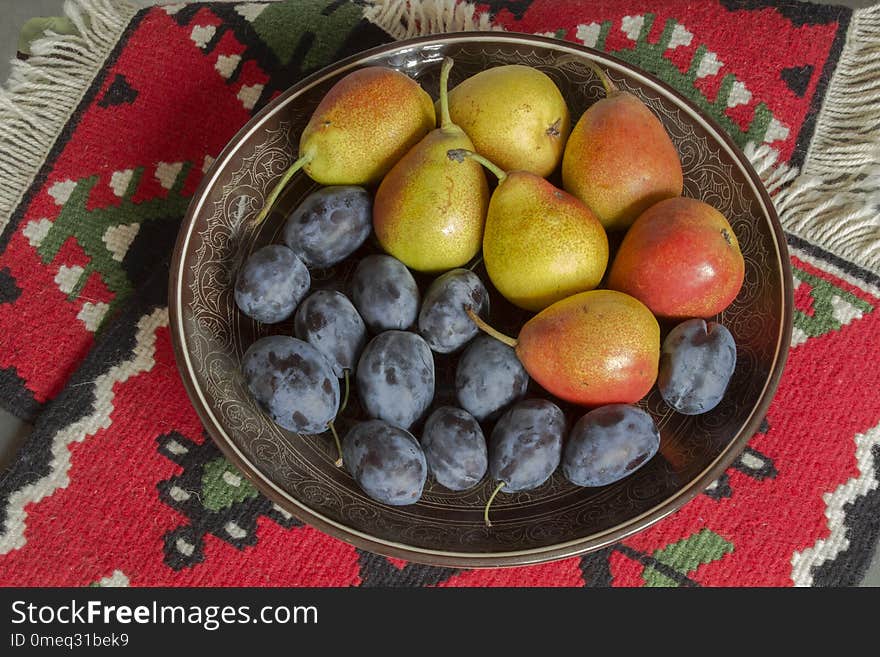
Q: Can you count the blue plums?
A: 13